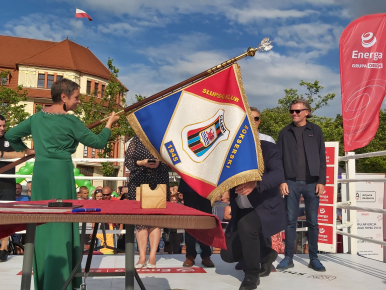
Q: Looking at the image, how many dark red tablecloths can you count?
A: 1